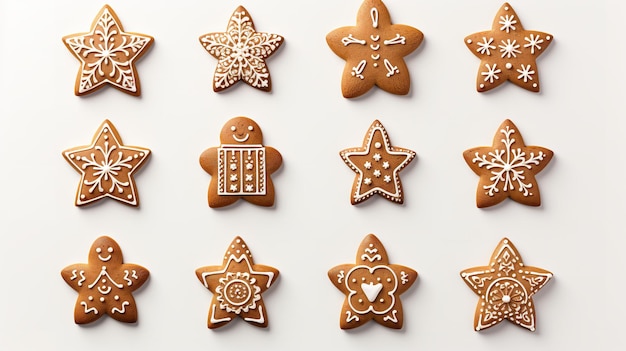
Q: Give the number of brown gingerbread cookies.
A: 12